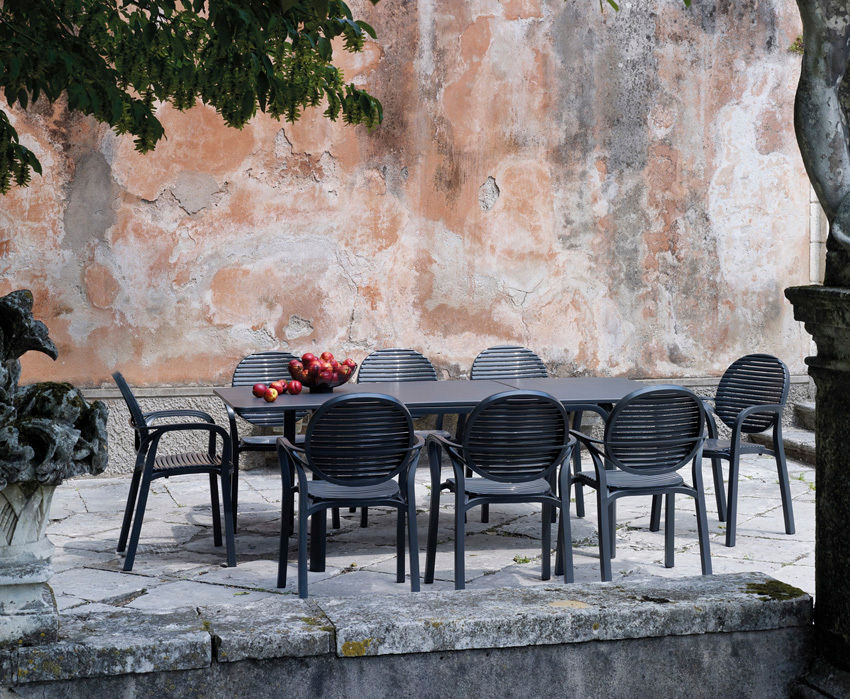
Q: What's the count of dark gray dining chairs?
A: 8